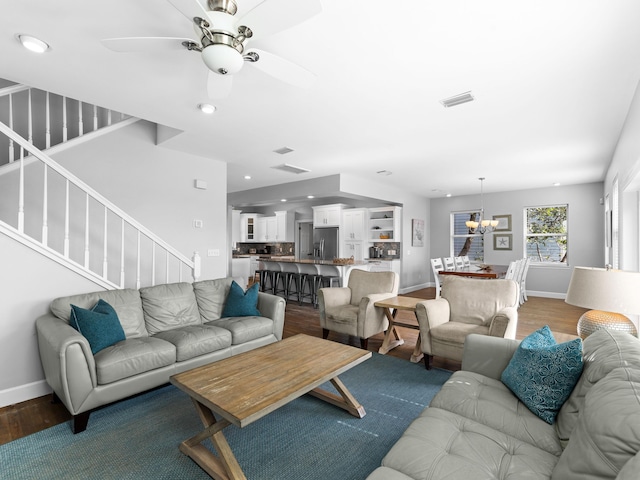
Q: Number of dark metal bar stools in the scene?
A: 6